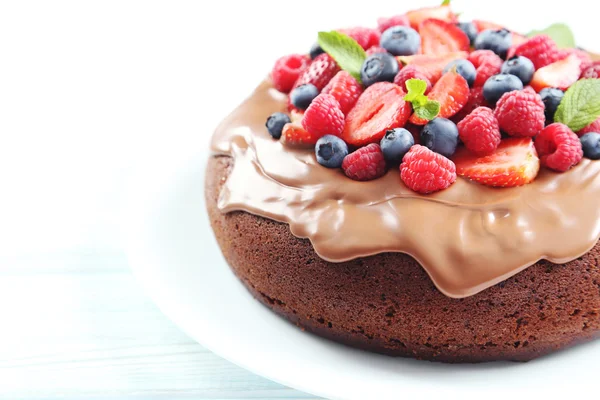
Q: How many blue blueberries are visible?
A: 15